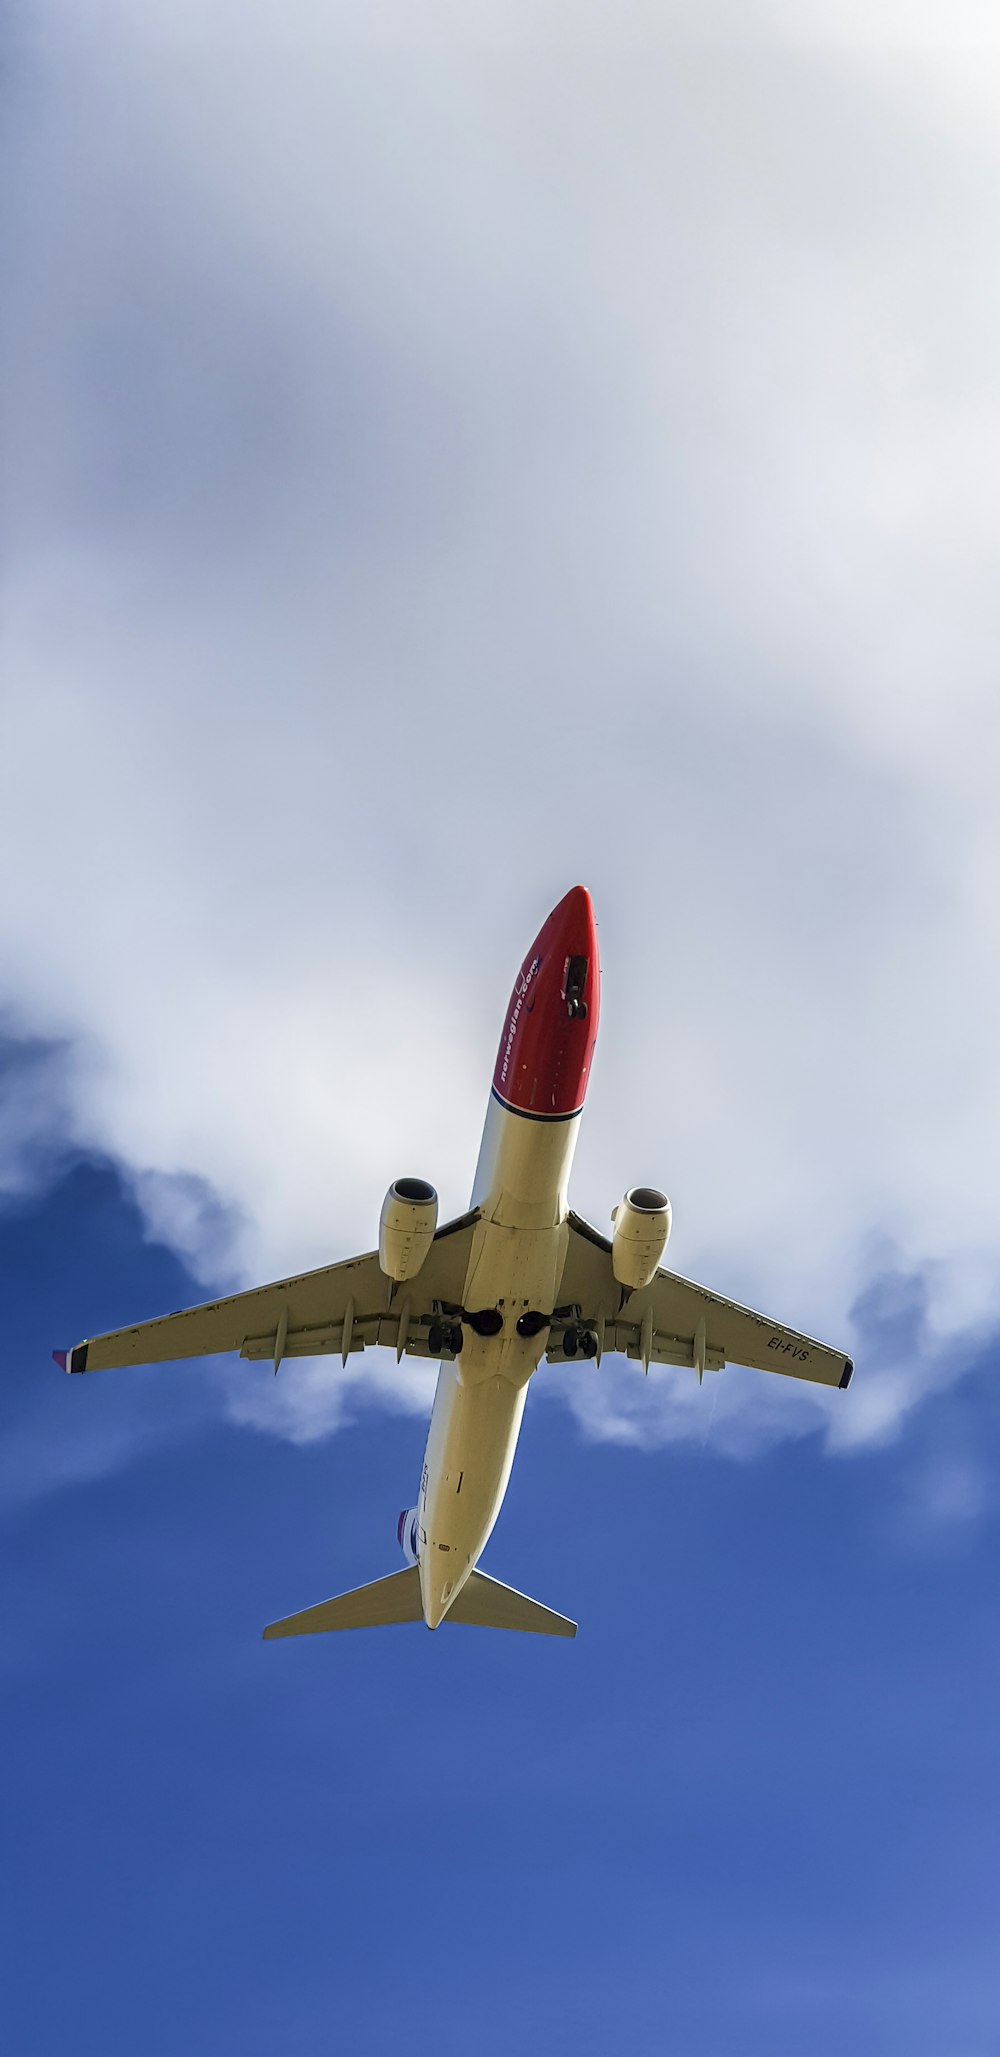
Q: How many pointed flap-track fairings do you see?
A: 6